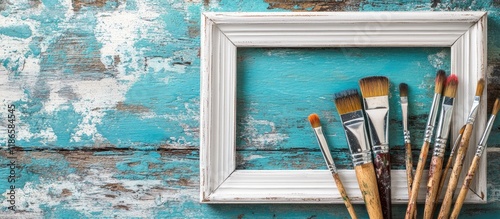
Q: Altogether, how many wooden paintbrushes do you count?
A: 9